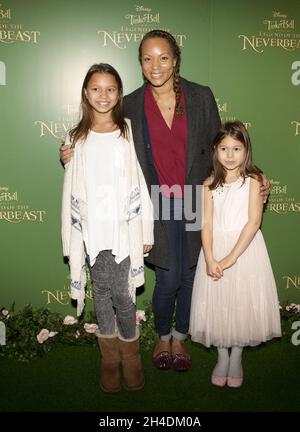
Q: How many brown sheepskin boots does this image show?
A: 2